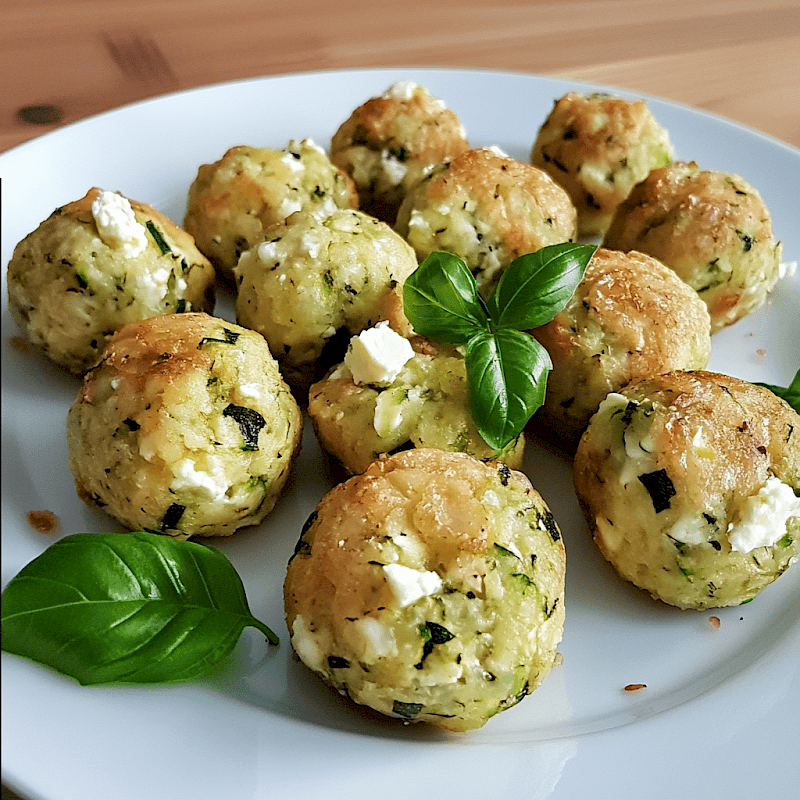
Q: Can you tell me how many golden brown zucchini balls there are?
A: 12